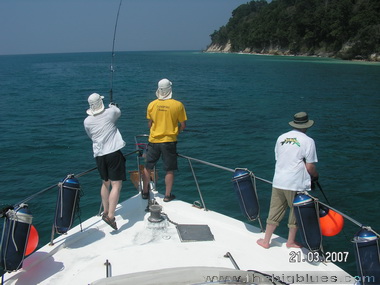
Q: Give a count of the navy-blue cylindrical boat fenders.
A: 5